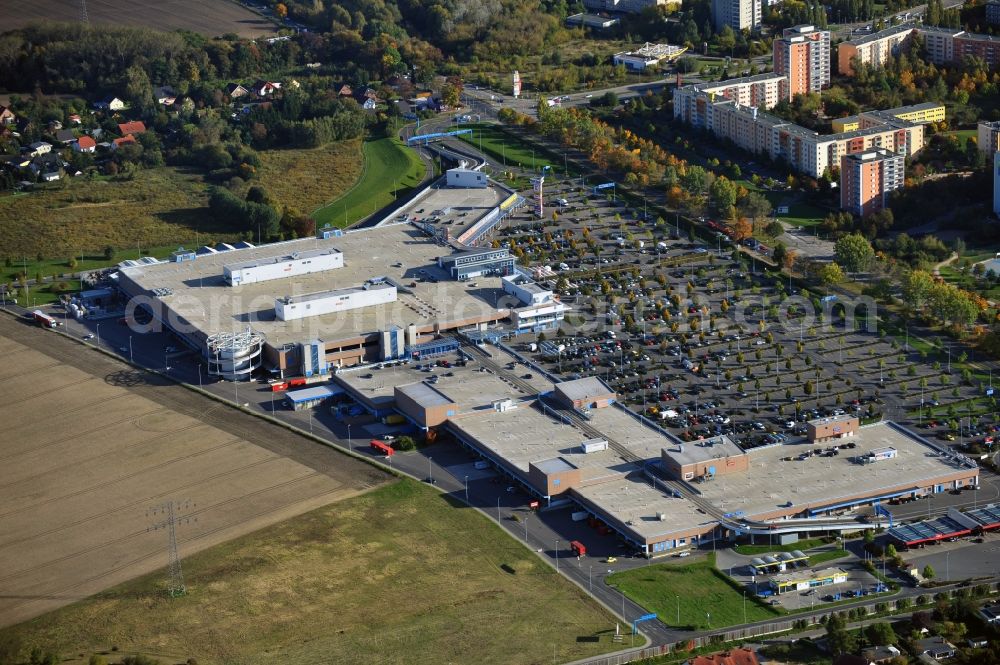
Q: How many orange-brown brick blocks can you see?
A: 5